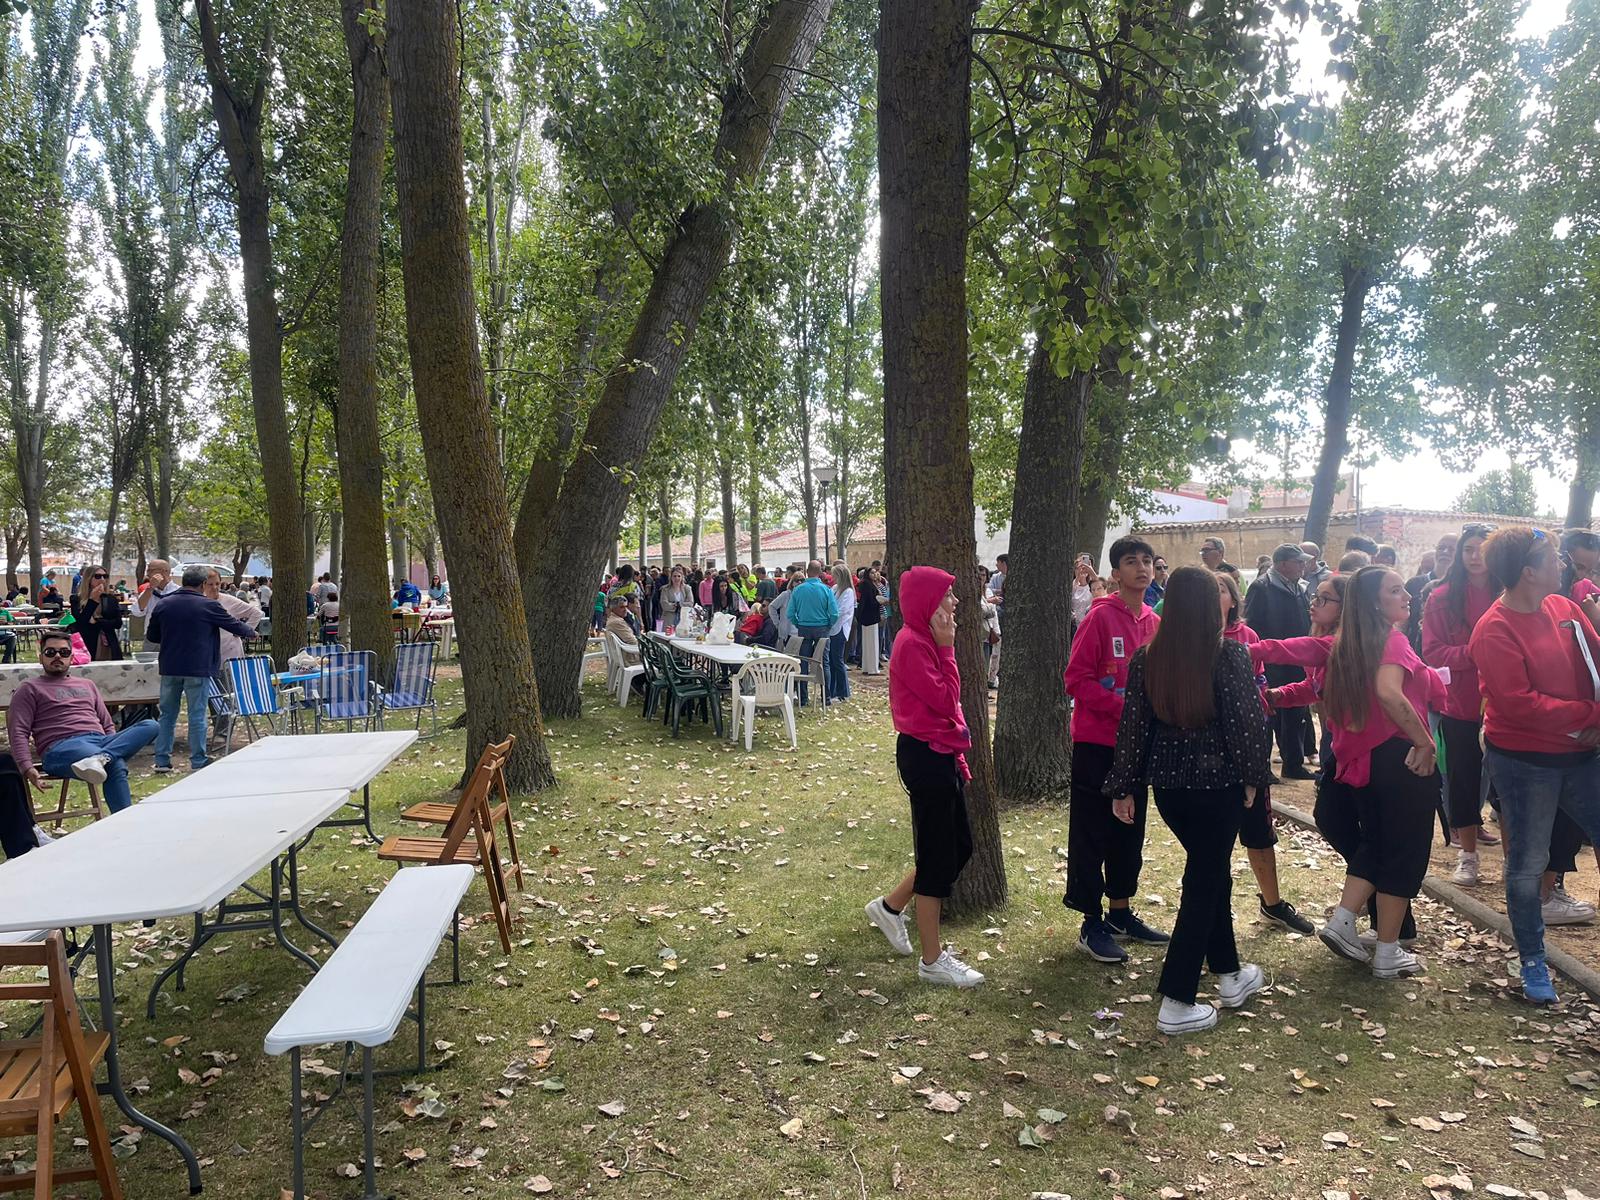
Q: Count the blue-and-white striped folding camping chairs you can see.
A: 5